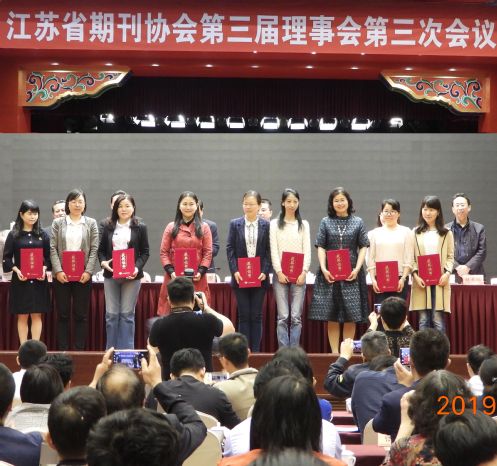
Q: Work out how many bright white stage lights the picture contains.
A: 10